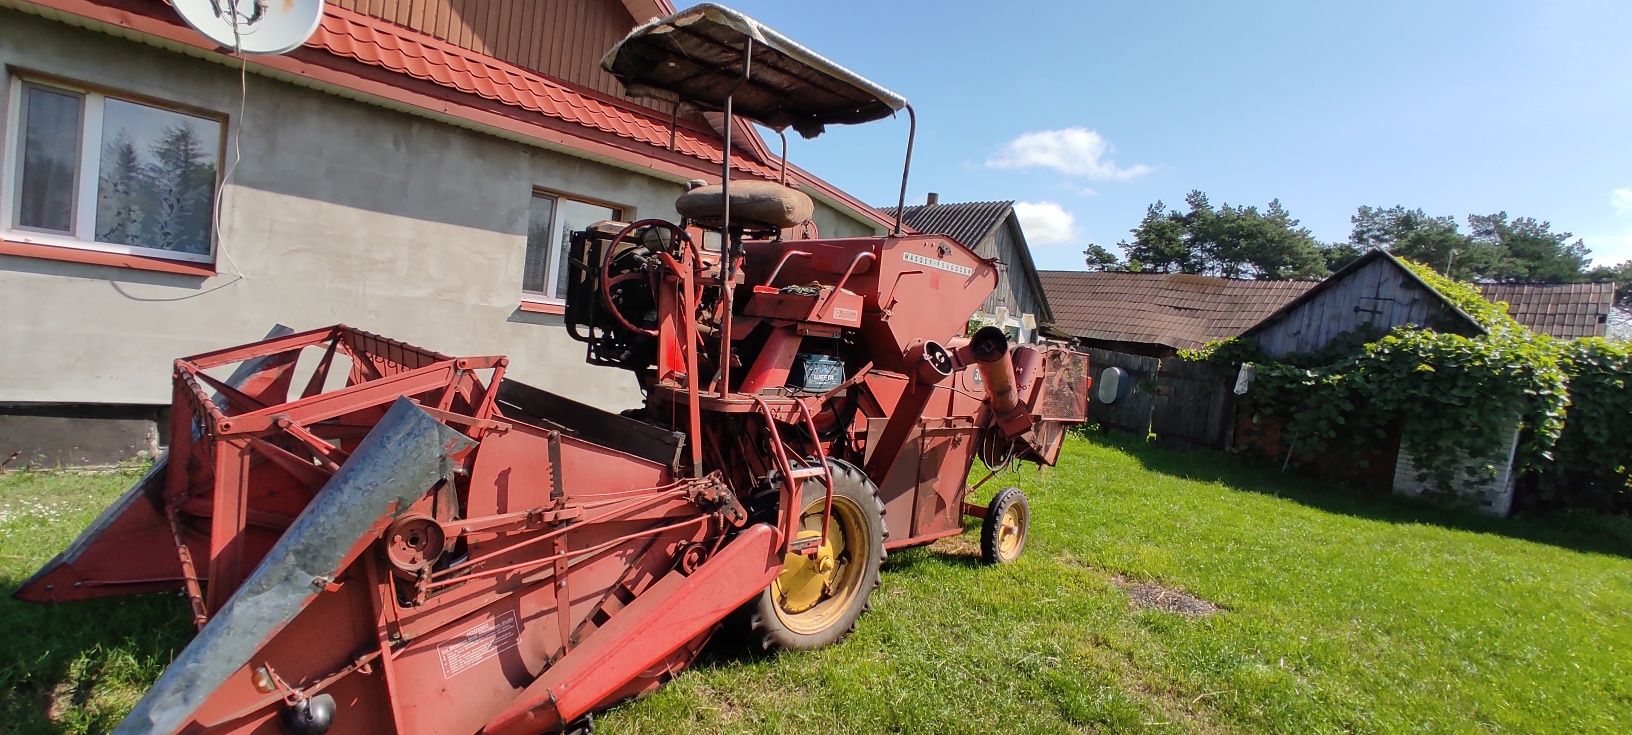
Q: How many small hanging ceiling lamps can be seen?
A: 0